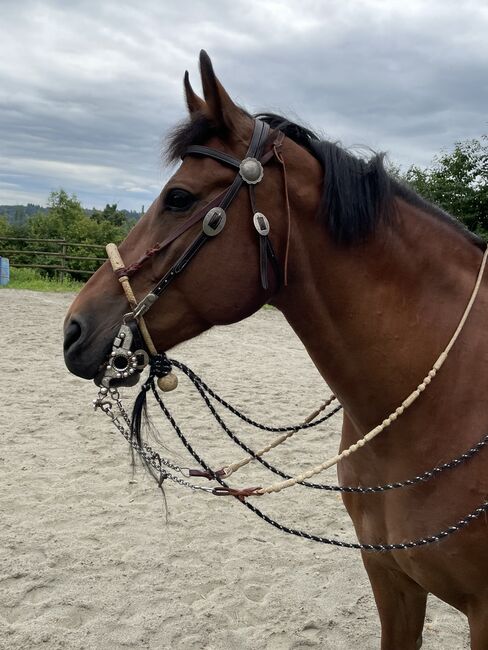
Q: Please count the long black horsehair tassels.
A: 1